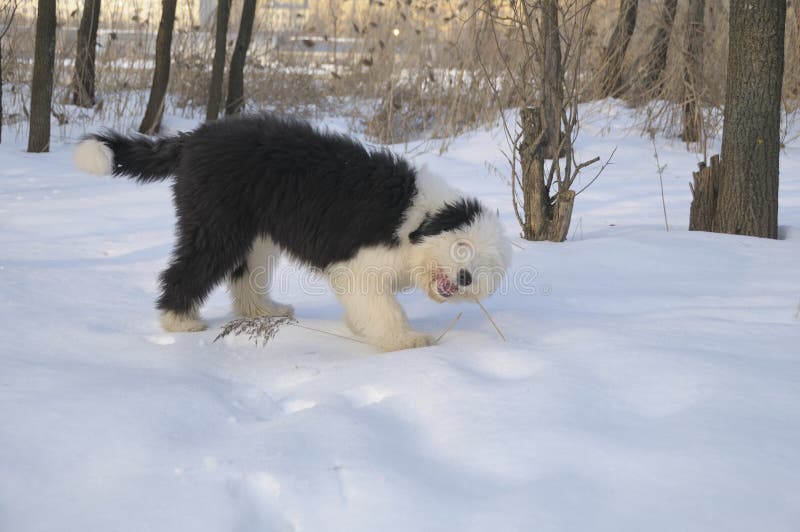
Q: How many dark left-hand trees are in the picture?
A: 5